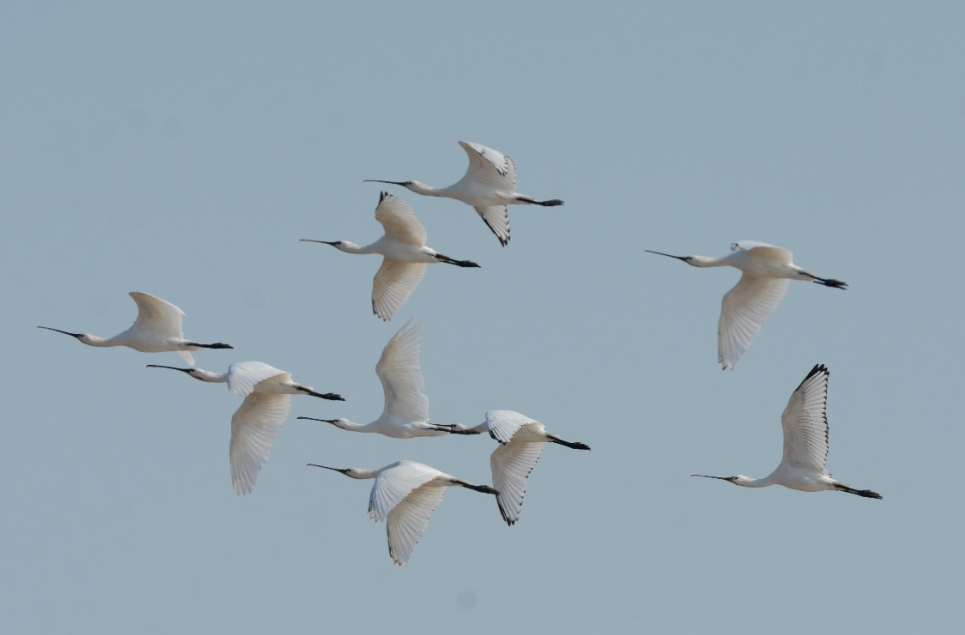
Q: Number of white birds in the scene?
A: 9